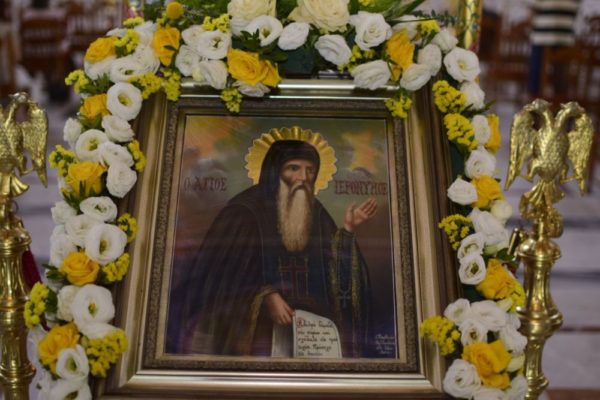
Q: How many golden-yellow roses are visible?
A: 12